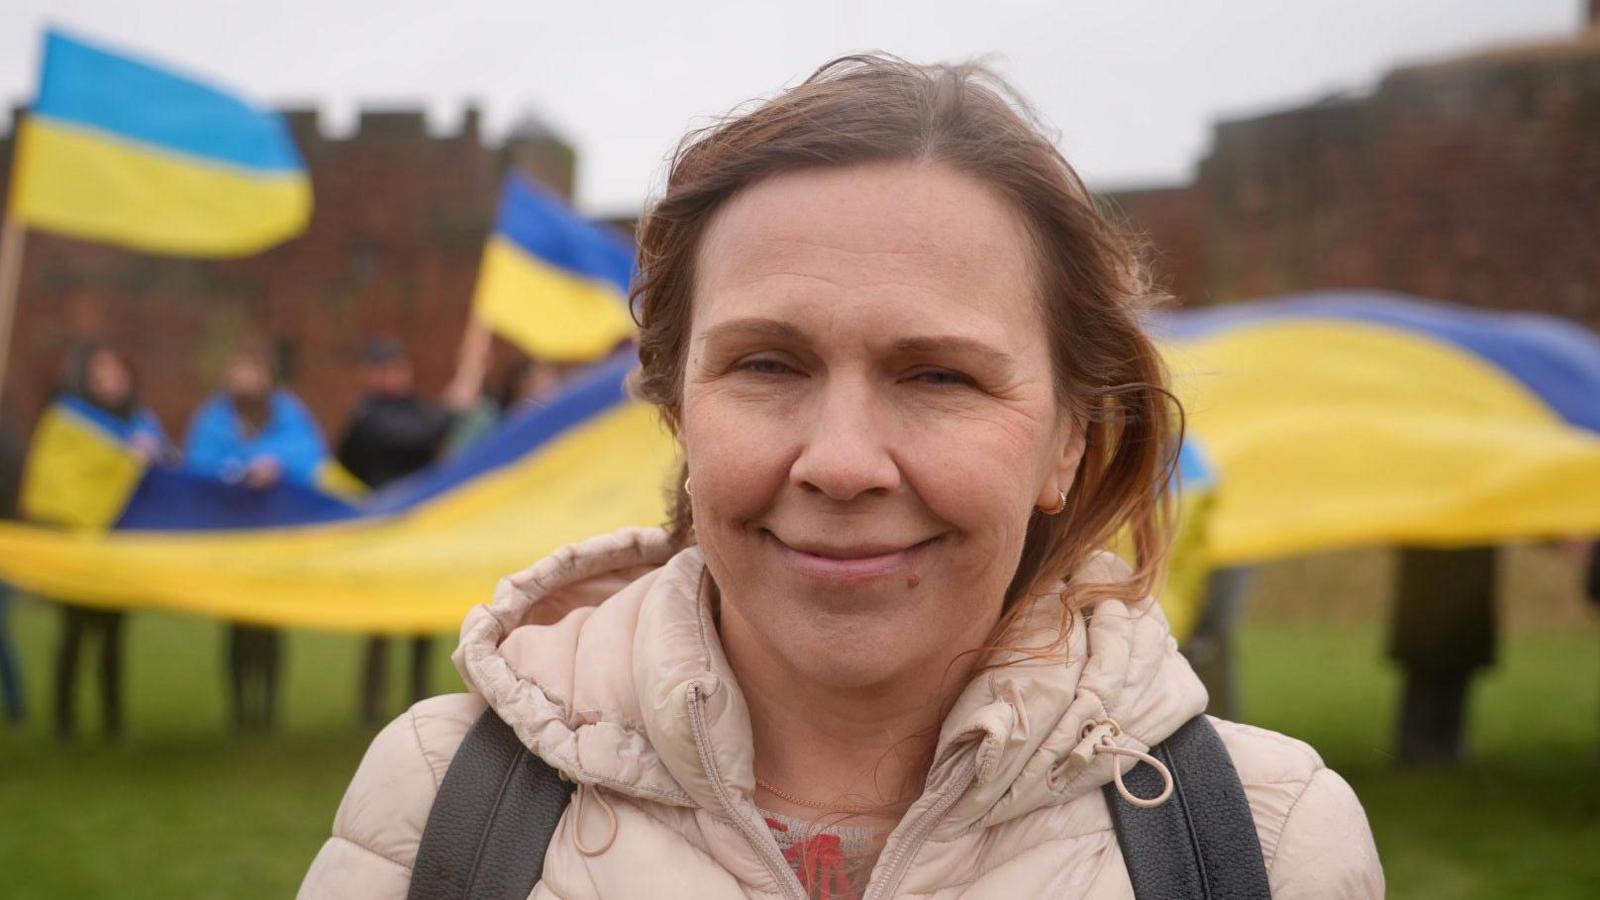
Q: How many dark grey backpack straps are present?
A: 2